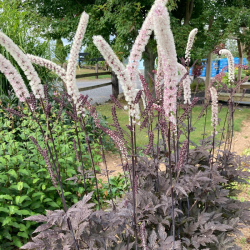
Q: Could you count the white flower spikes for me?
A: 11